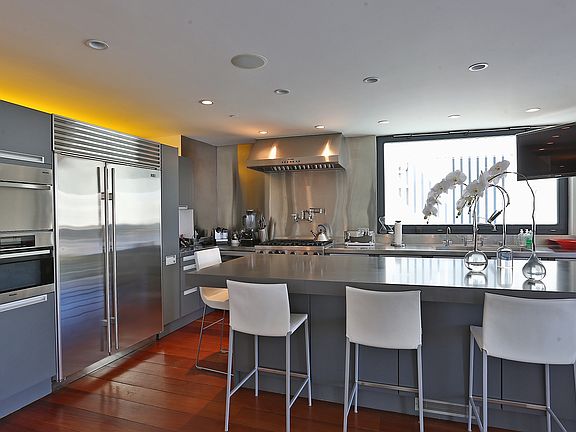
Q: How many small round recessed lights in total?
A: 10